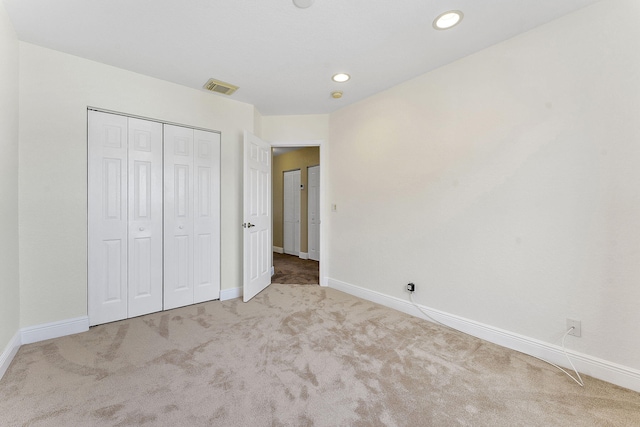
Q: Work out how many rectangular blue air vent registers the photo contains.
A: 0